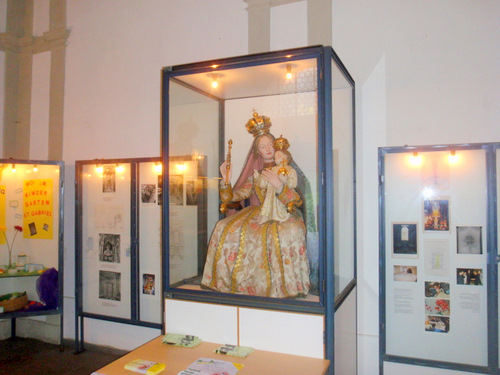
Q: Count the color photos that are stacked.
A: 3